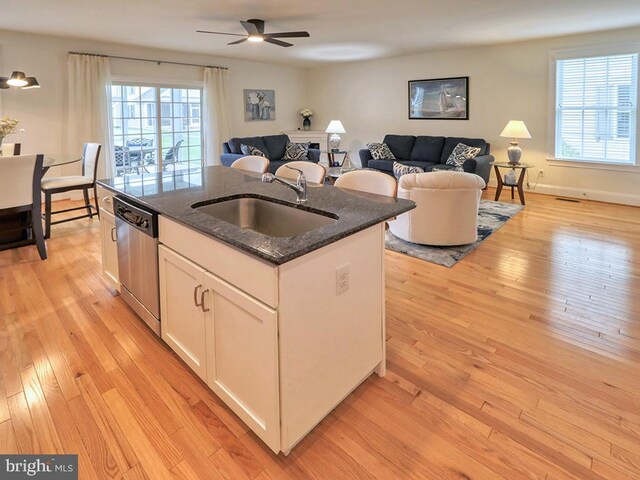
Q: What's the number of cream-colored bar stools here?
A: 3